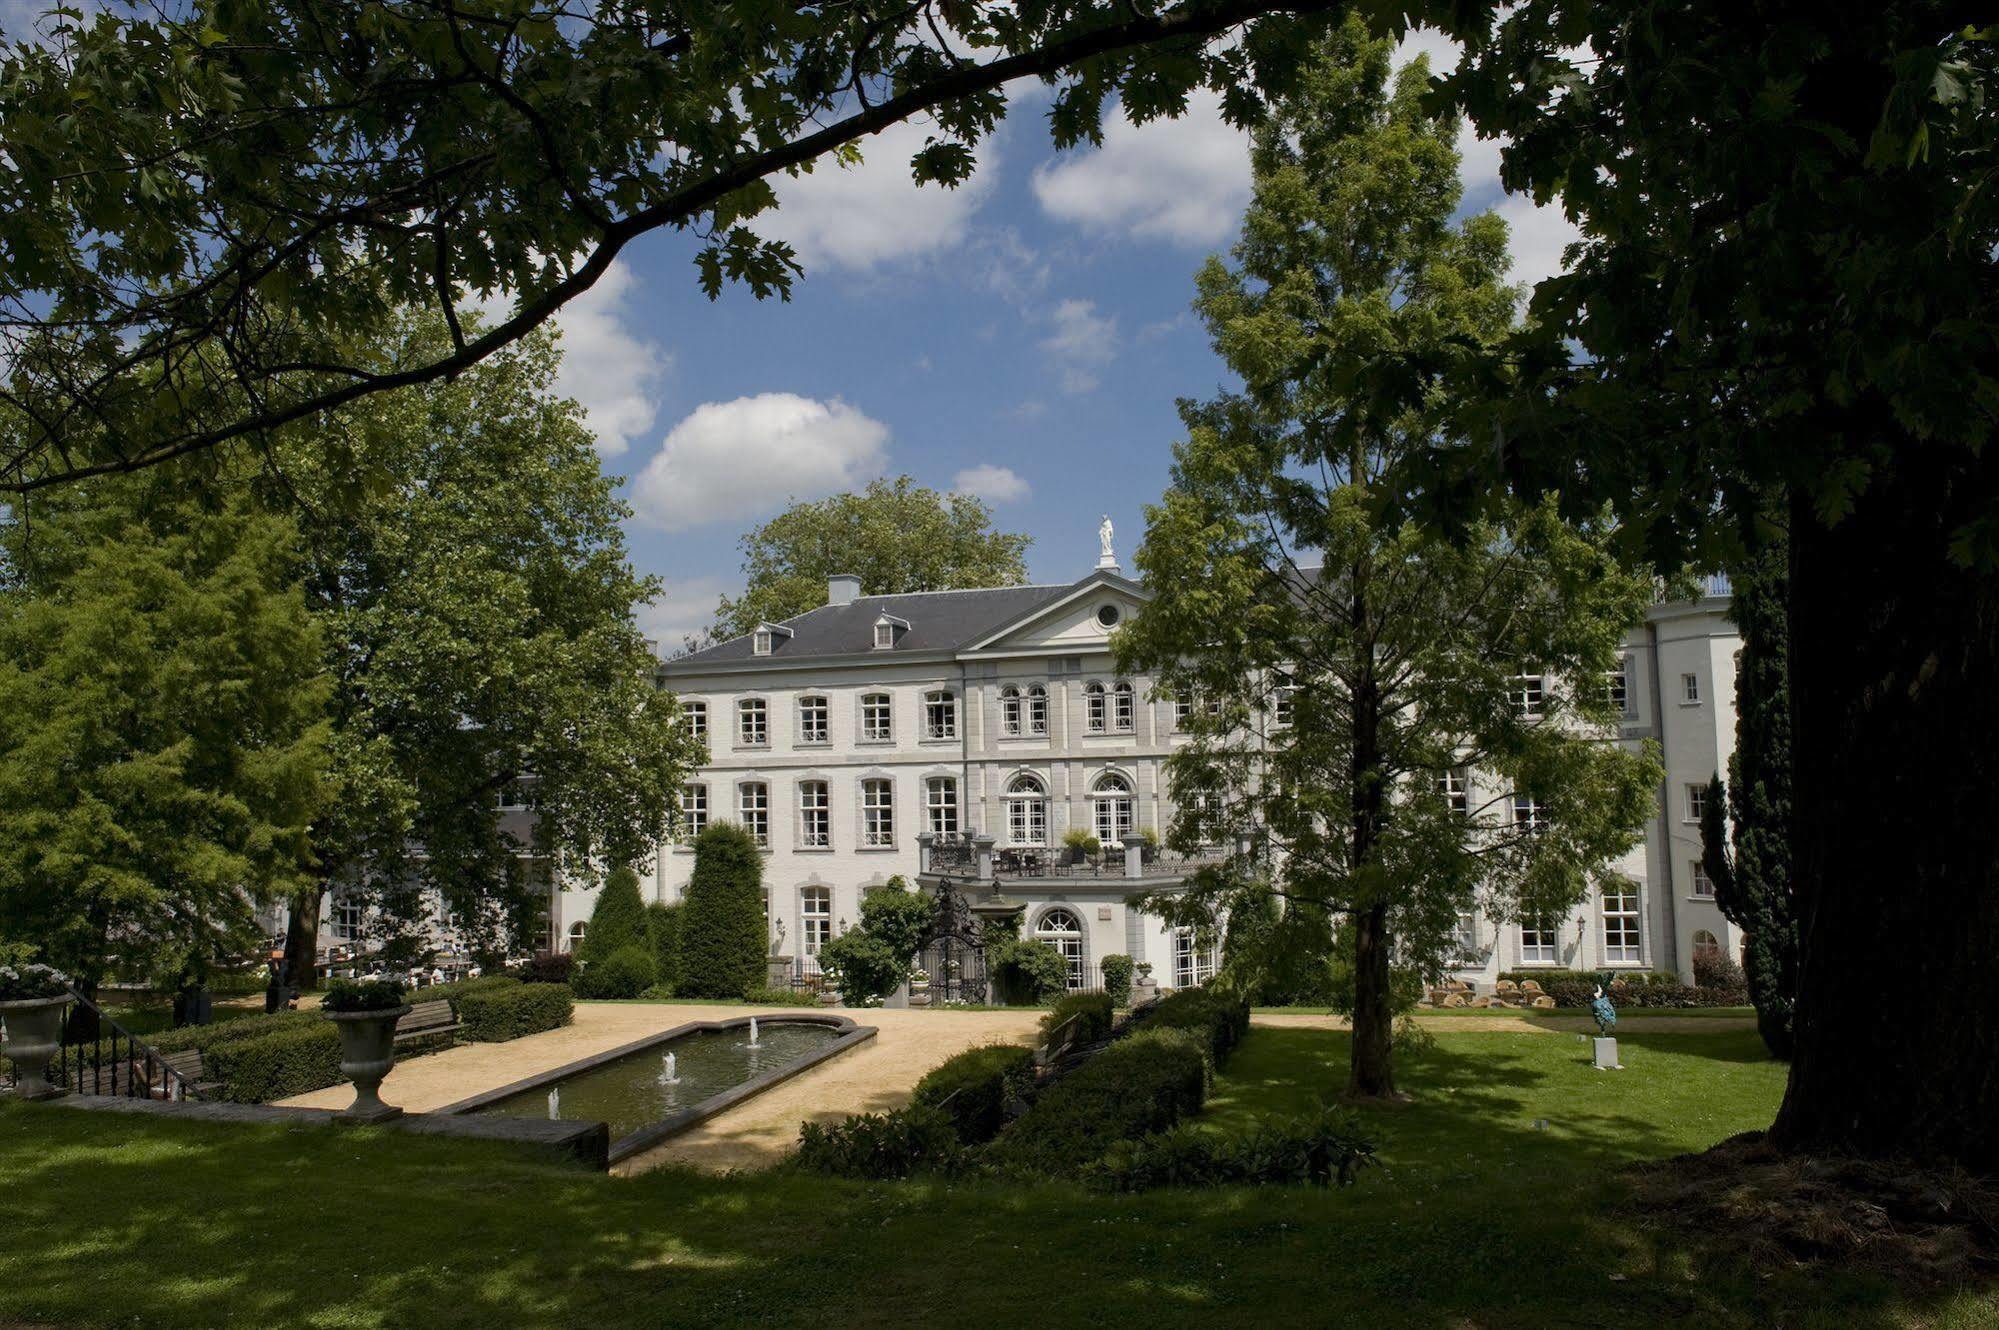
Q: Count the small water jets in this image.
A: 3